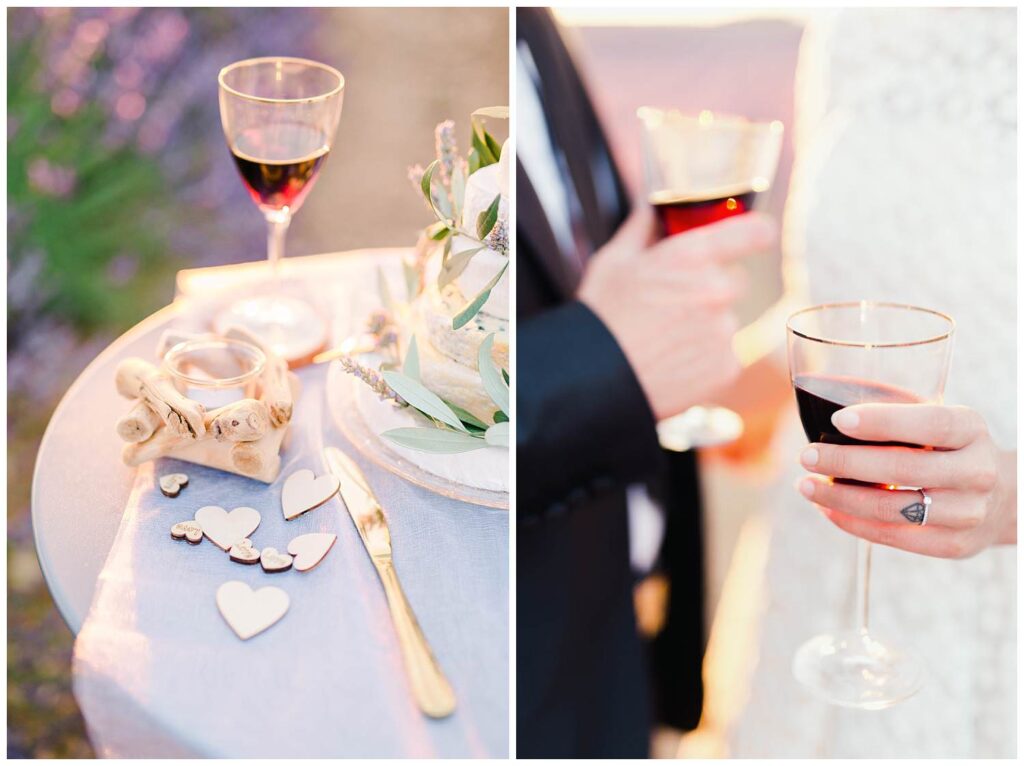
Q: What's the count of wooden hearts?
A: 8